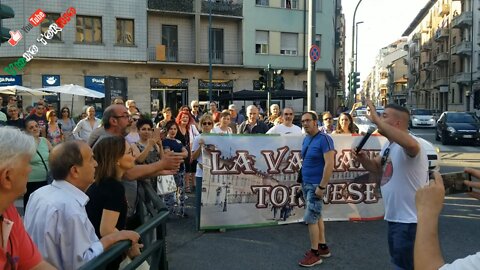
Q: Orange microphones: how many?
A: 0